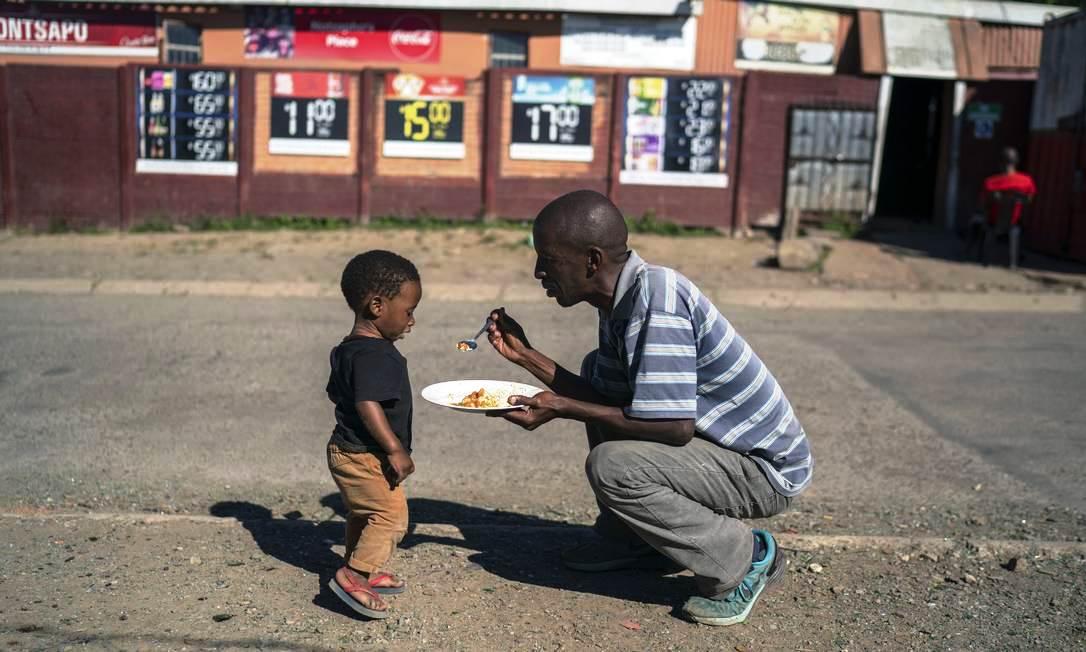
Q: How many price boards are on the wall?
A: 5